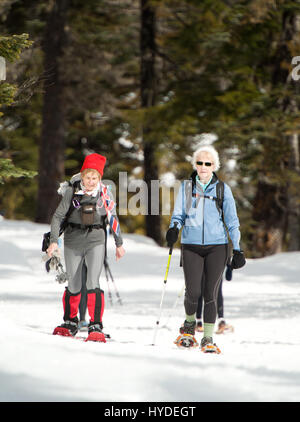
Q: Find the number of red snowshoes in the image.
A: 2